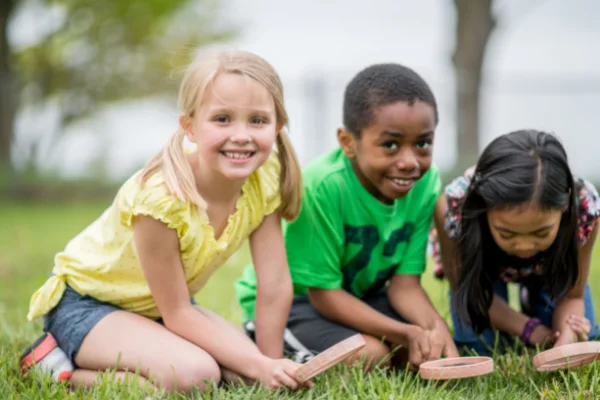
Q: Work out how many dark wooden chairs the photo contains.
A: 0